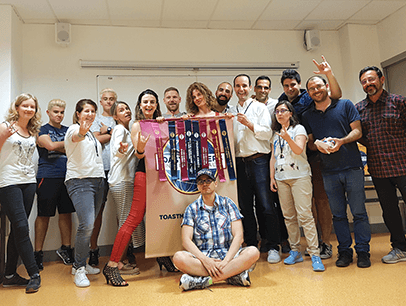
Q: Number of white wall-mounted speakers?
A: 2